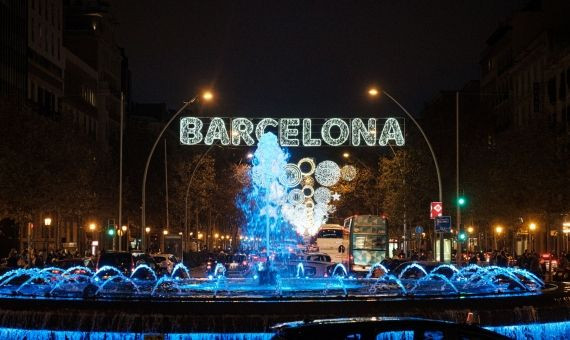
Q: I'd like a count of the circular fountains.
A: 1